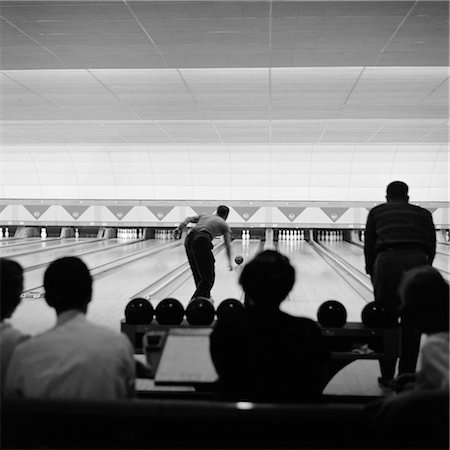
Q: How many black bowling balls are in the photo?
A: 7